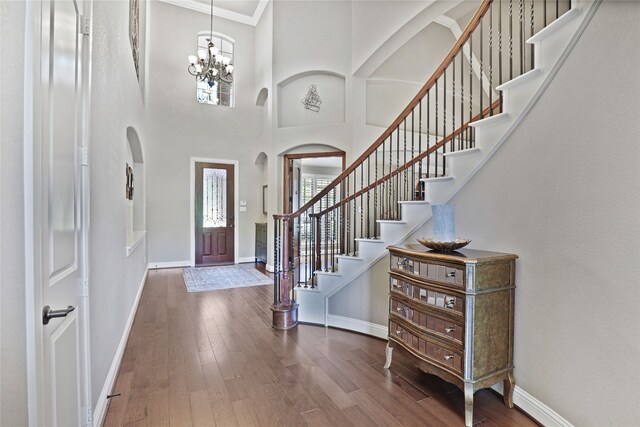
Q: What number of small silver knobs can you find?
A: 8